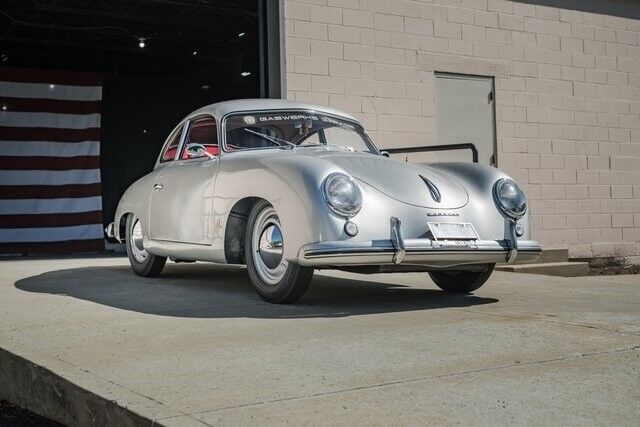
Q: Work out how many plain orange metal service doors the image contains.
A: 0